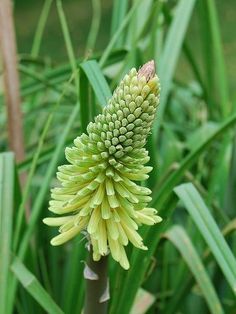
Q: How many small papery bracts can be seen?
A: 2